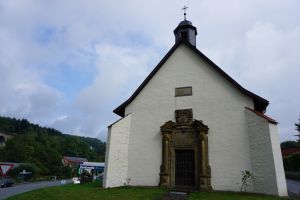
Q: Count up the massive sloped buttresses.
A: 2